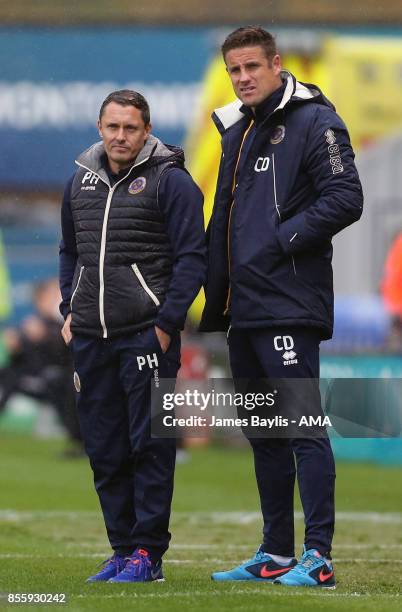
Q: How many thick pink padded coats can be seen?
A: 0